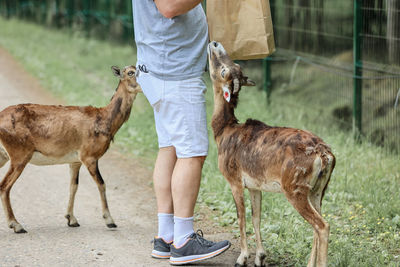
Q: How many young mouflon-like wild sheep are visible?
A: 2